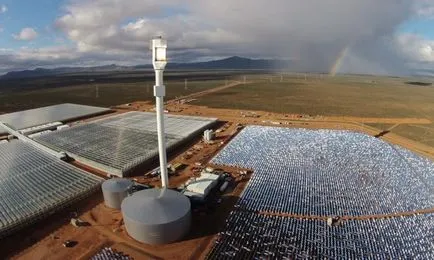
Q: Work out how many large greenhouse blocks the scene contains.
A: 3